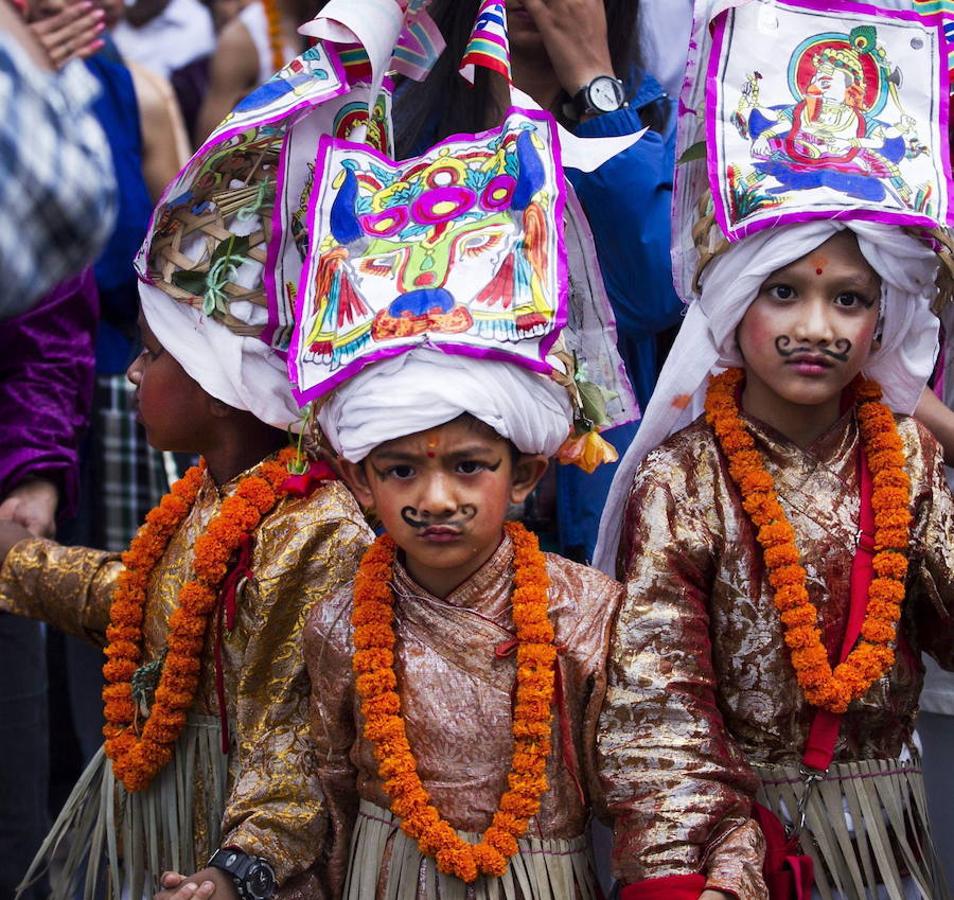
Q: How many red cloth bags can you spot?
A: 1